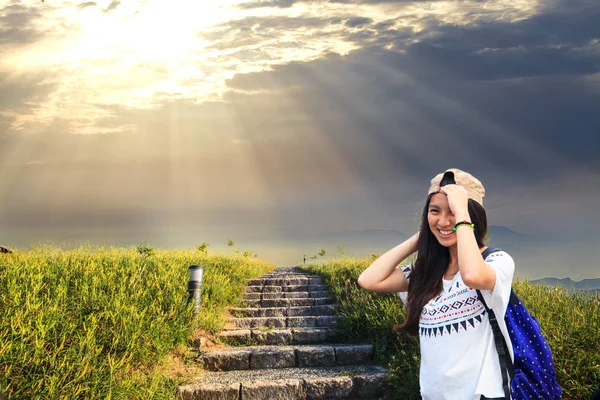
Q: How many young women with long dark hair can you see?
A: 1